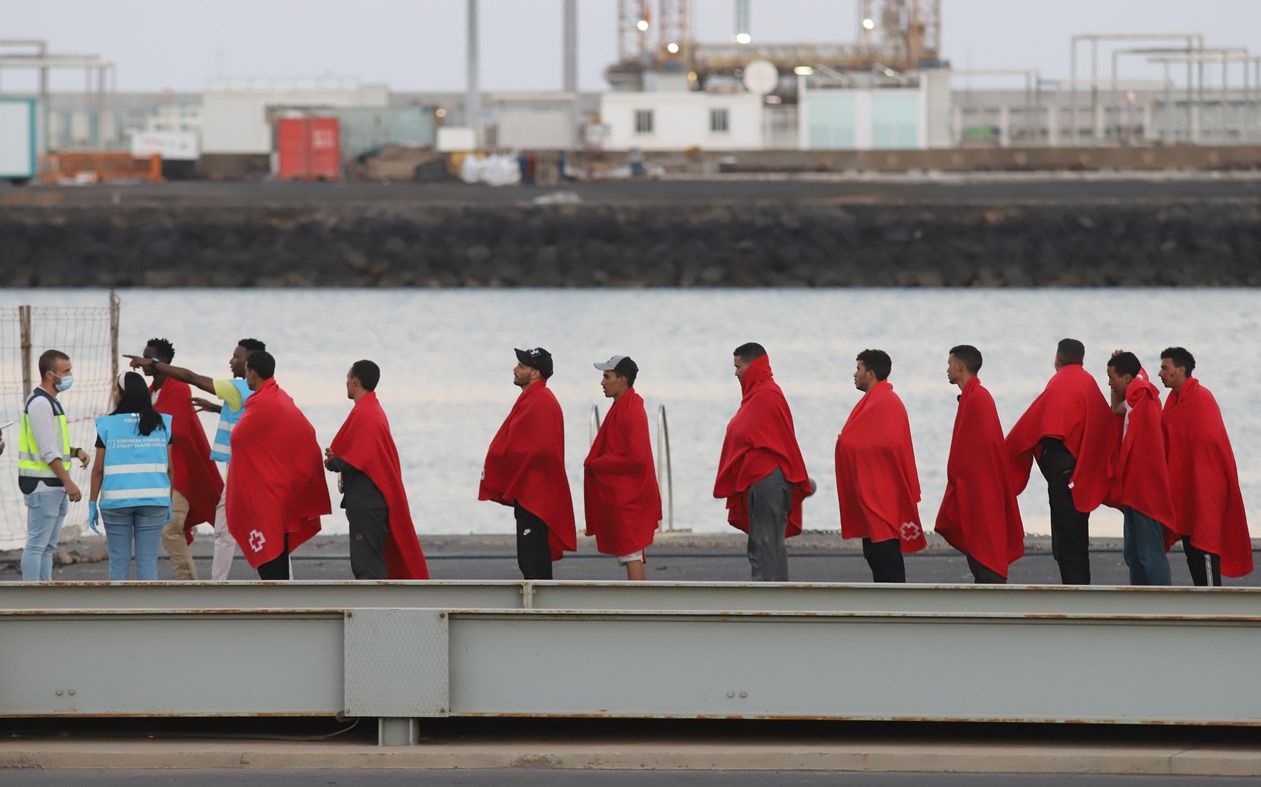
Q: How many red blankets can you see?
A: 11